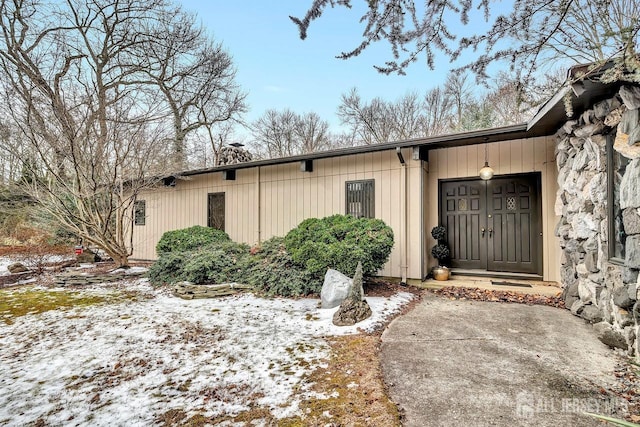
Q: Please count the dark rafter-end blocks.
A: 4